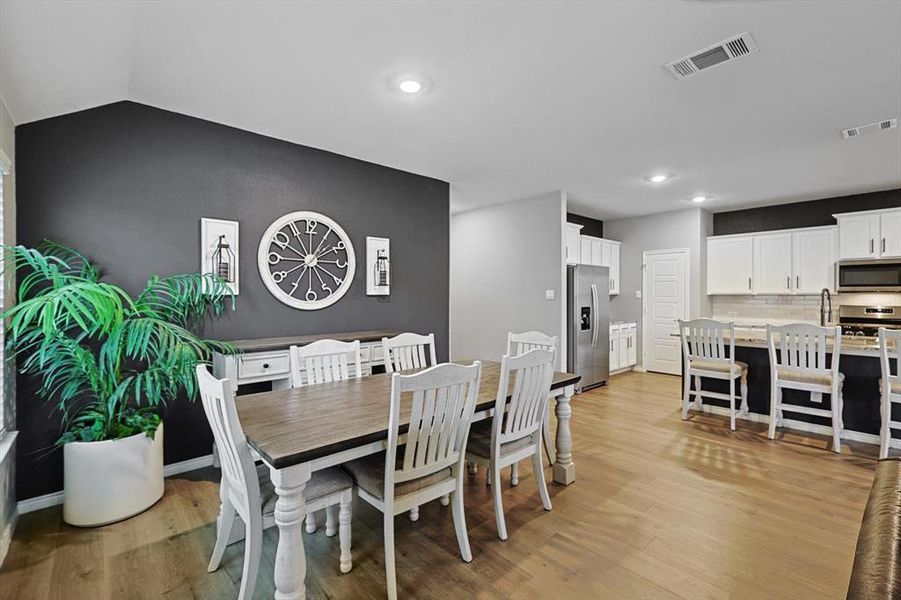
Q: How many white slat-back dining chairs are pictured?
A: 6